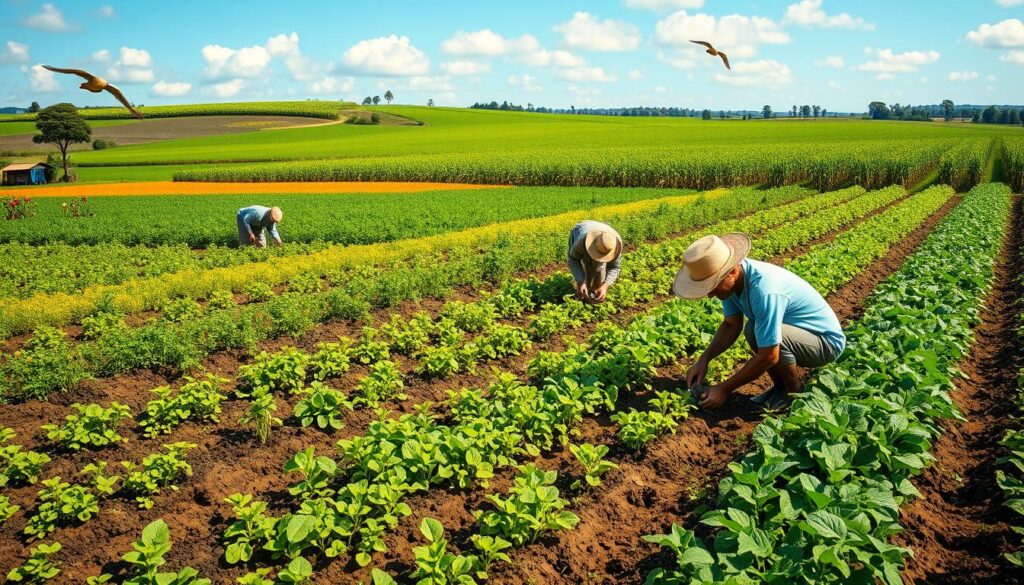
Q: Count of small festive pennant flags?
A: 0